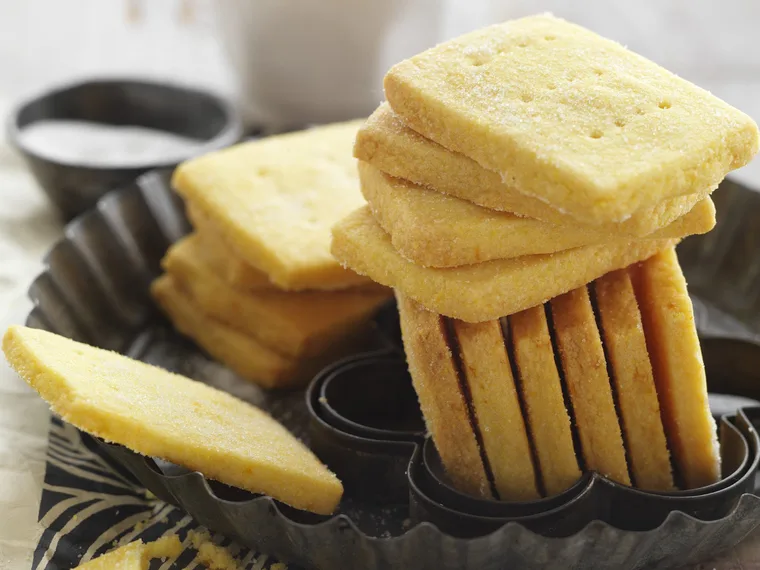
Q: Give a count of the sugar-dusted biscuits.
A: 15